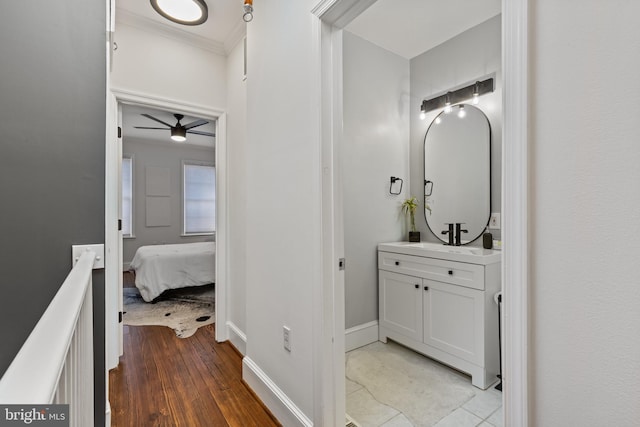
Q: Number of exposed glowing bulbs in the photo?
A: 3